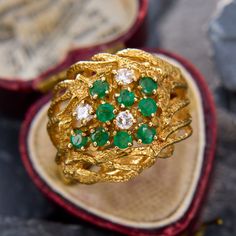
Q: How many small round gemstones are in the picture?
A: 12